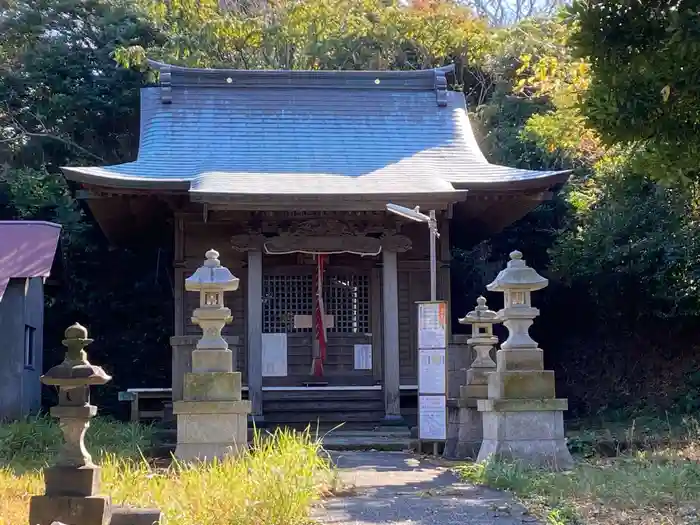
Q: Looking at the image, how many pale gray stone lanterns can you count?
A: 3